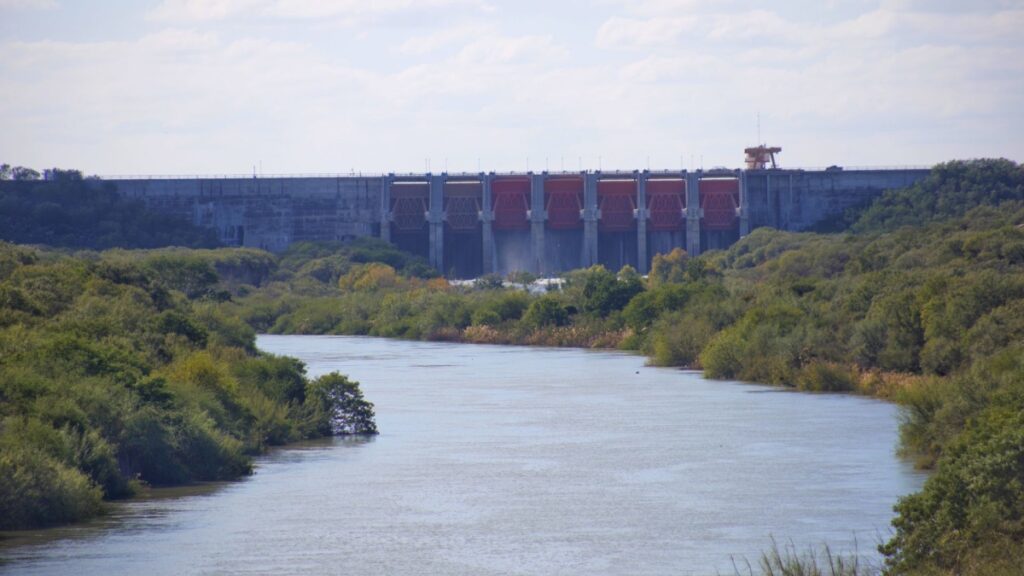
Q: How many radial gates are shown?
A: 7